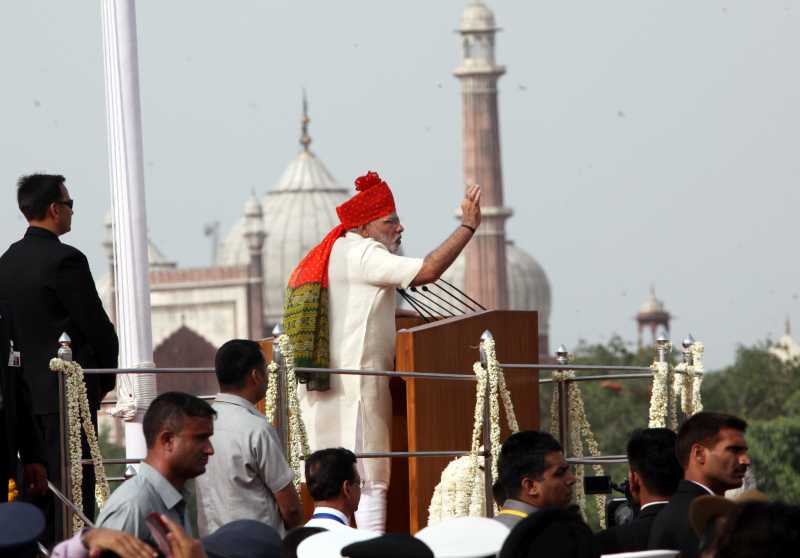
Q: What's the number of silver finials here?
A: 6